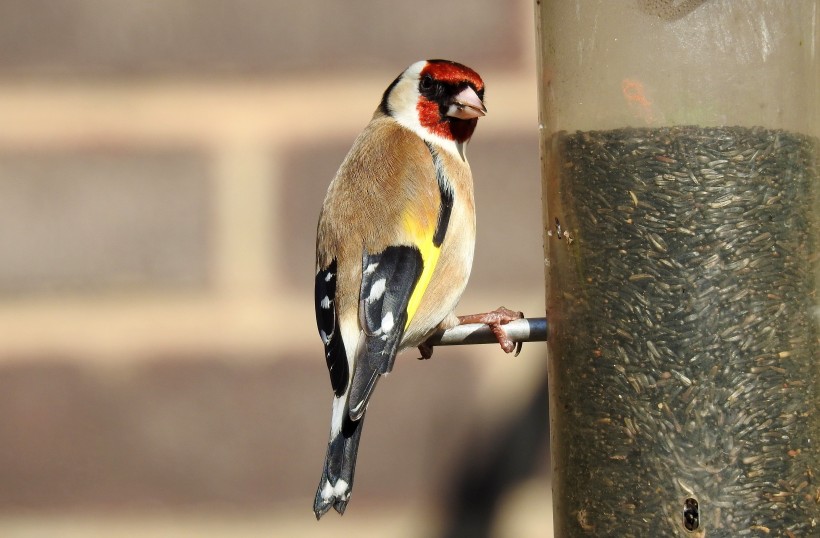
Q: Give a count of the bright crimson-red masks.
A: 1